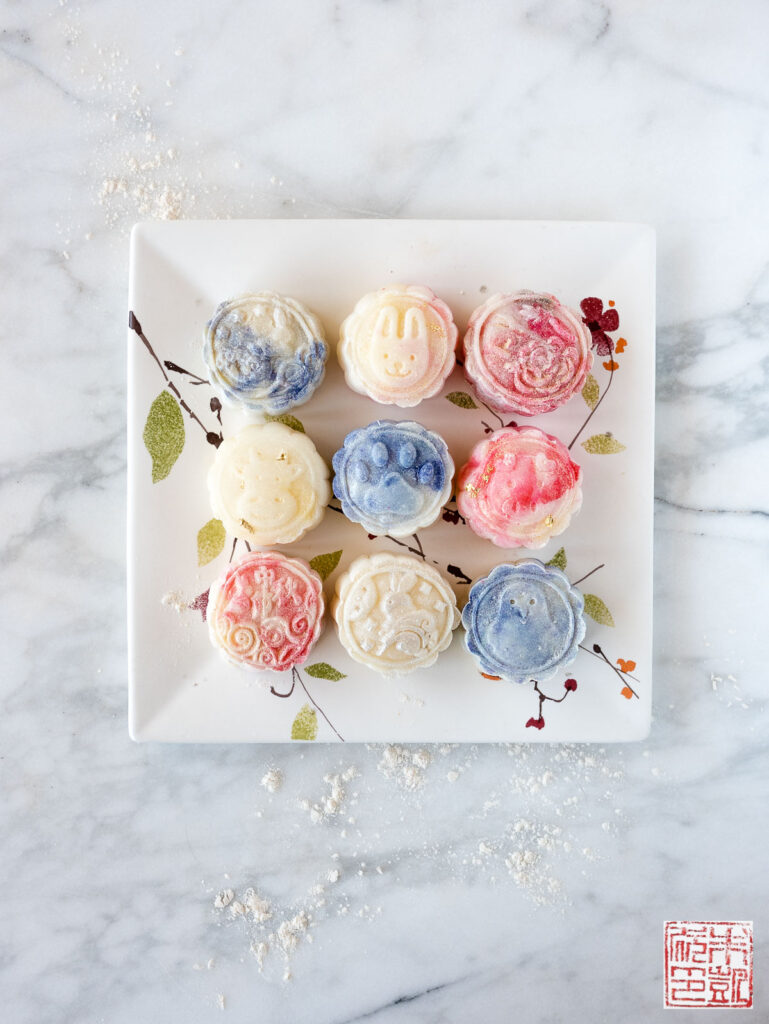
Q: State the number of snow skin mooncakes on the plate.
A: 9